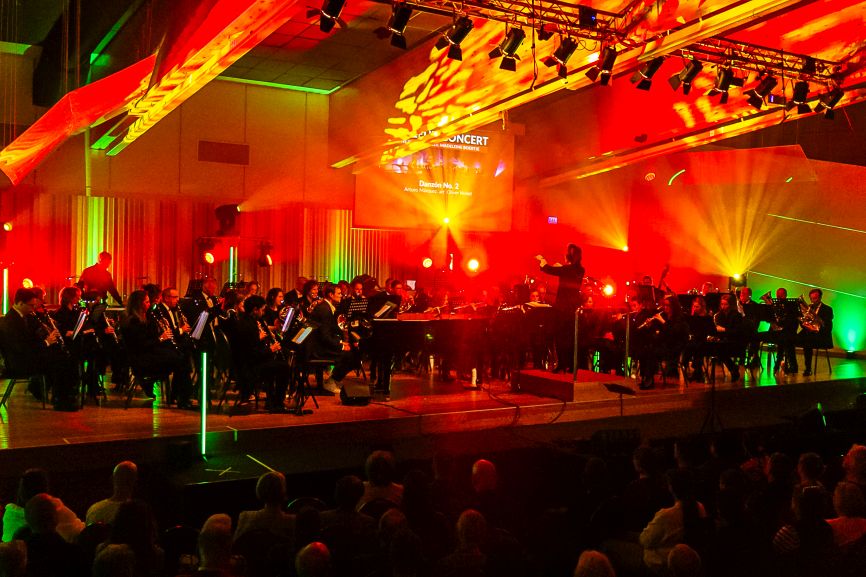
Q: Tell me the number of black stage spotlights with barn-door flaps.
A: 12